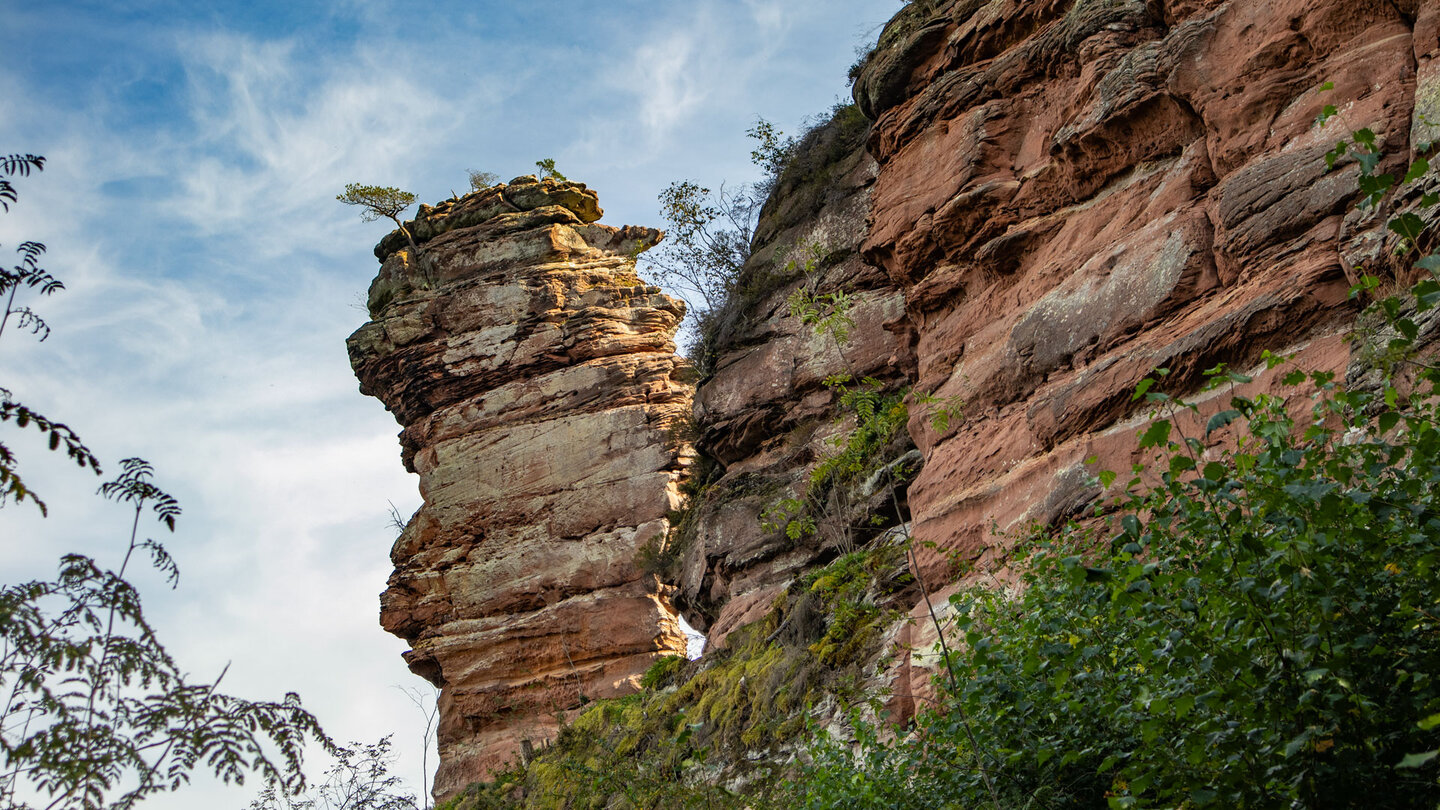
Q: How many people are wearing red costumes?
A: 0